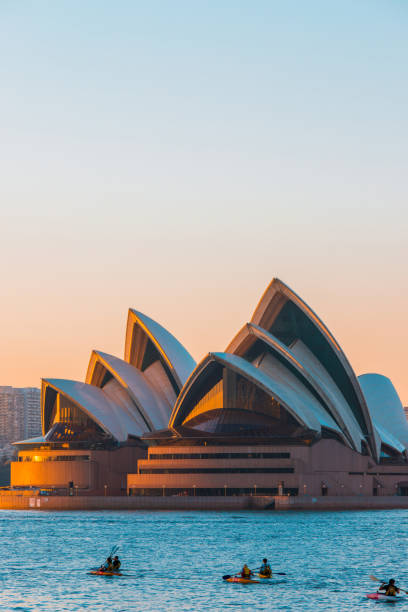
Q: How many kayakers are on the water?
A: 5